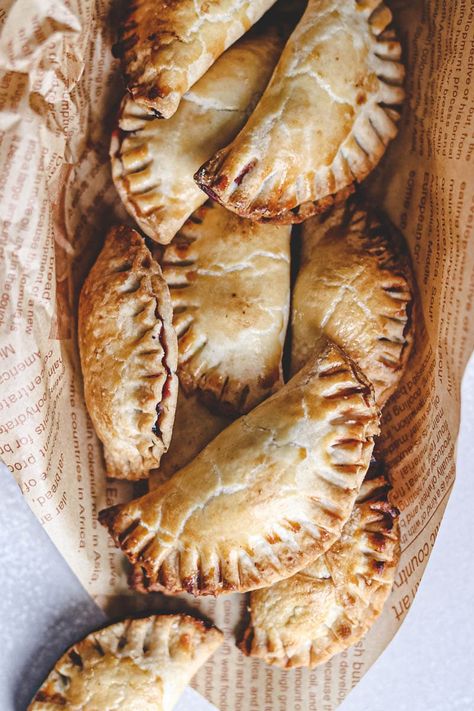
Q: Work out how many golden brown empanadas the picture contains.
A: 9